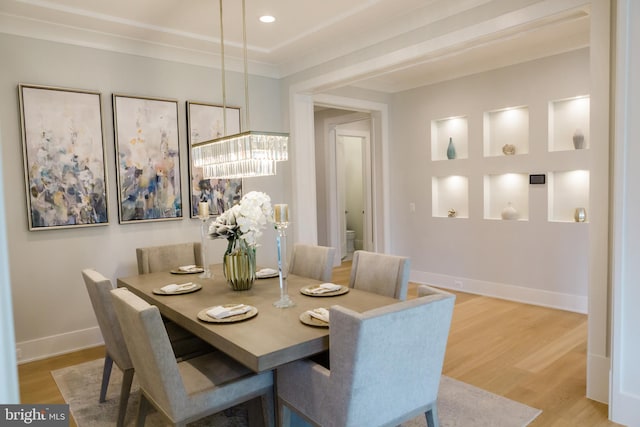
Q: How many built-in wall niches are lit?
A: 6